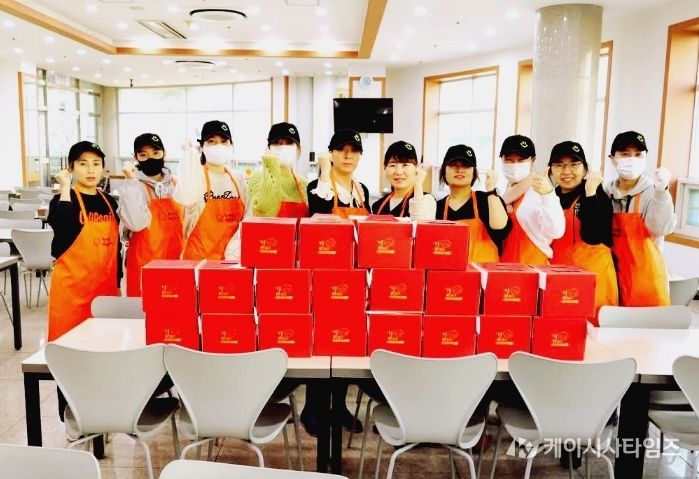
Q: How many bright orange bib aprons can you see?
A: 10